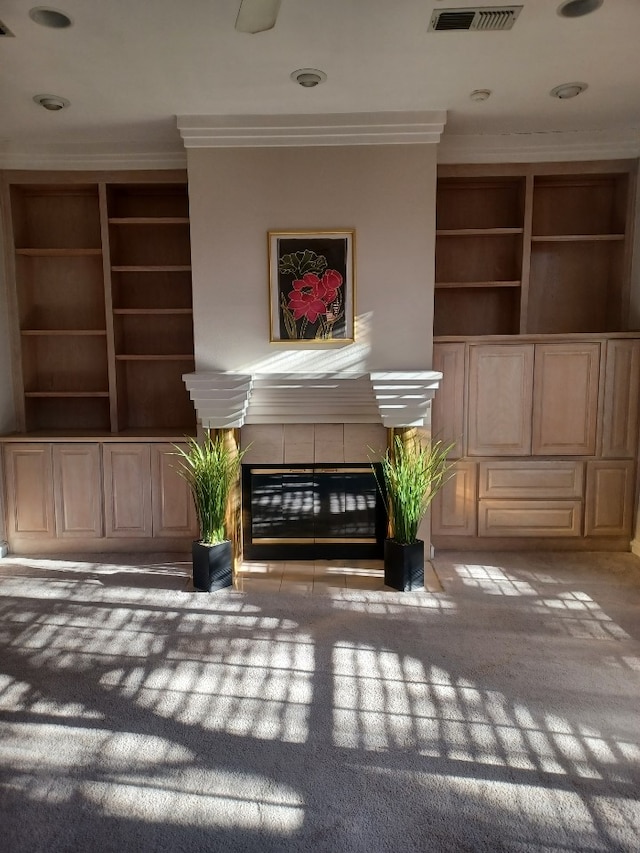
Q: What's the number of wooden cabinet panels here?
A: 12